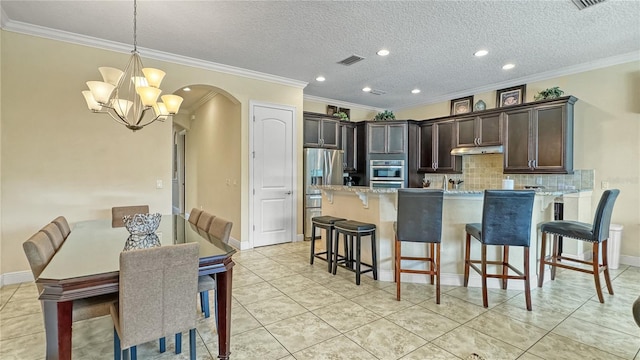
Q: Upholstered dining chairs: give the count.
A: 8